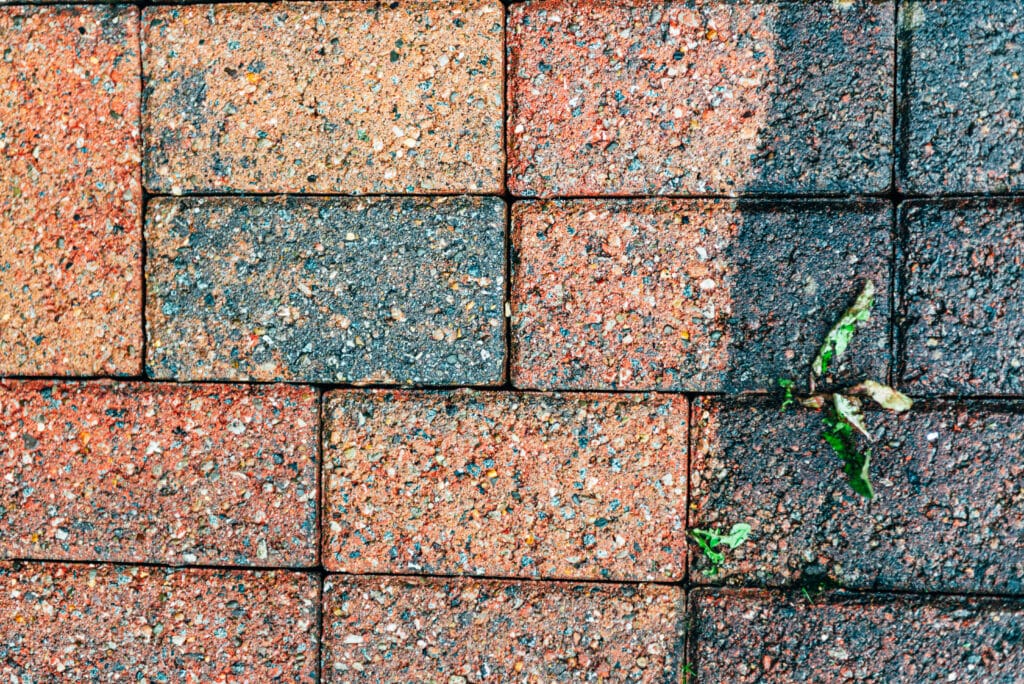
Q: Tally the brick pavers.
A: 13